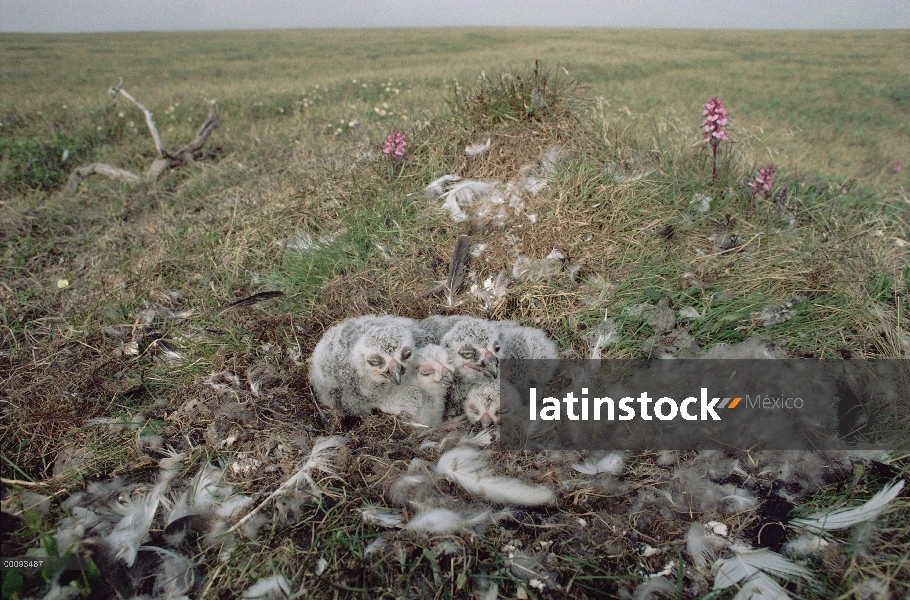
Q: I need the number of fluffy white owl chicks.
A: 4